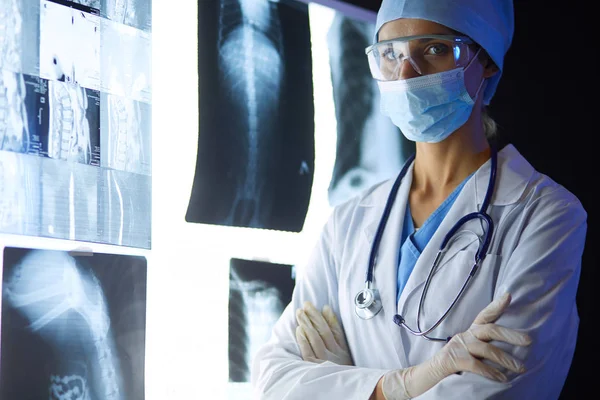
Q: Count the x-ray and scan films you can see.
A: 5